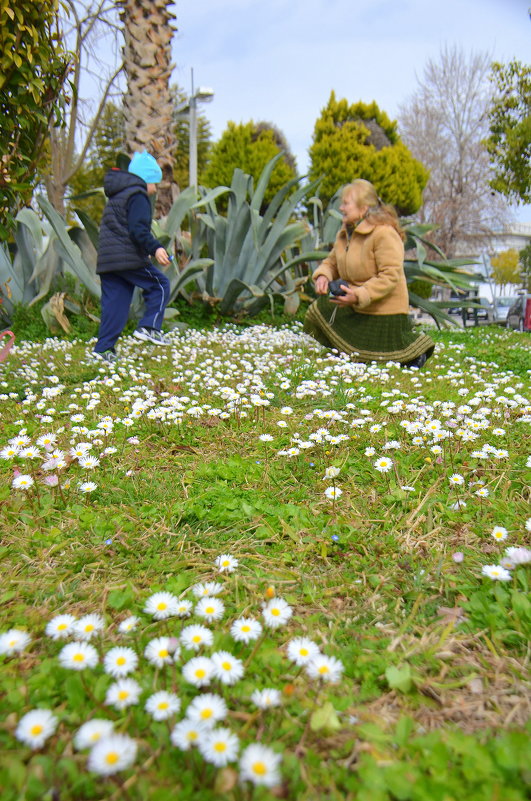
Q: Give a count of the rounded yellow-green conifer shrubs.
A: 2